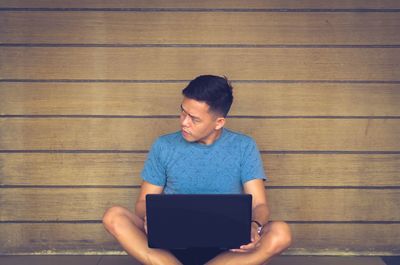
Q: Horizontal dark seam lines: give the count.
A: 7